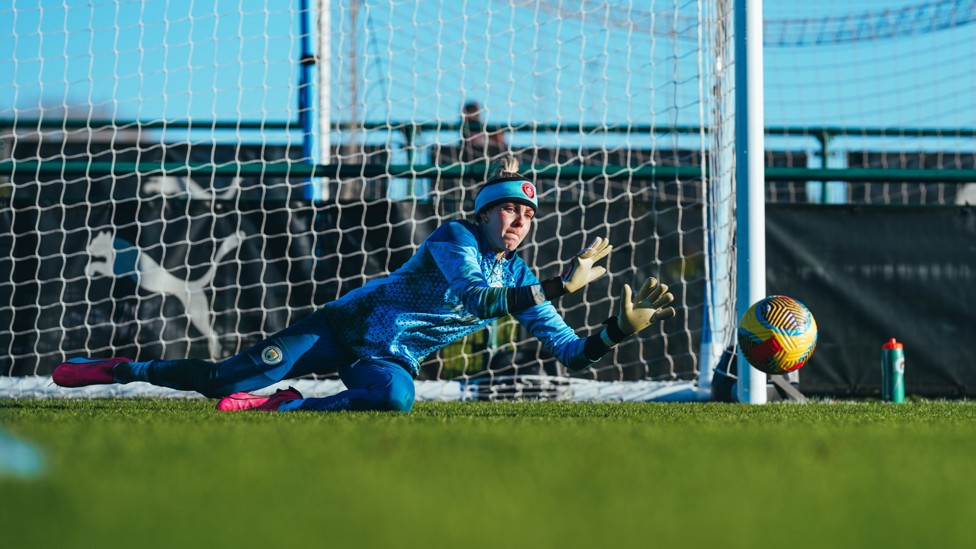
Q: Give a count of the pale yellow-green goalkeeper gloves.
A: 2